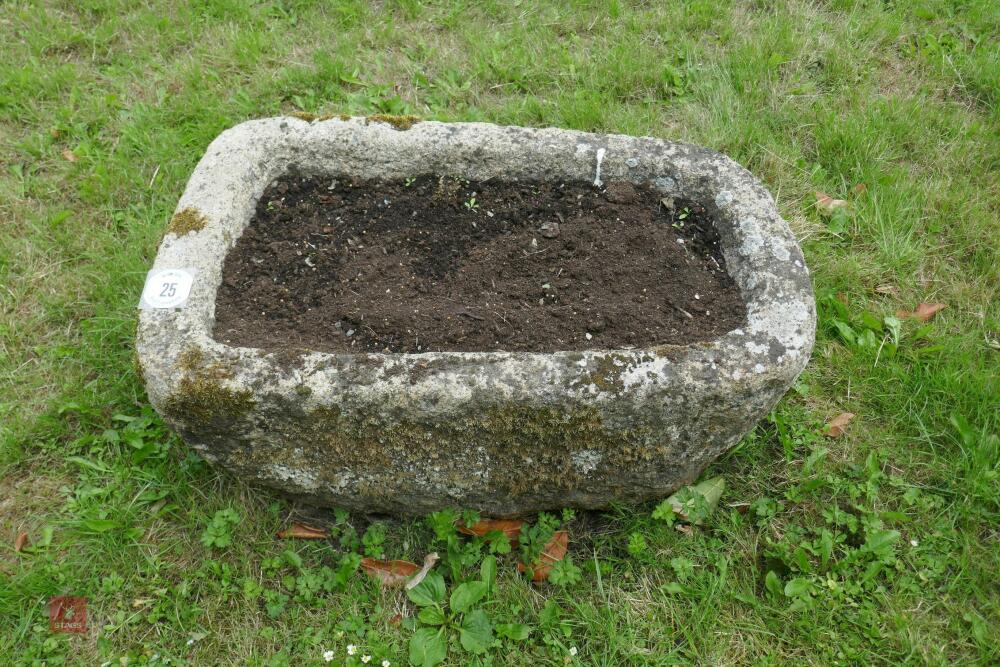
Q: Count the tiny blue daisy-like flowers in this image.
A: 0